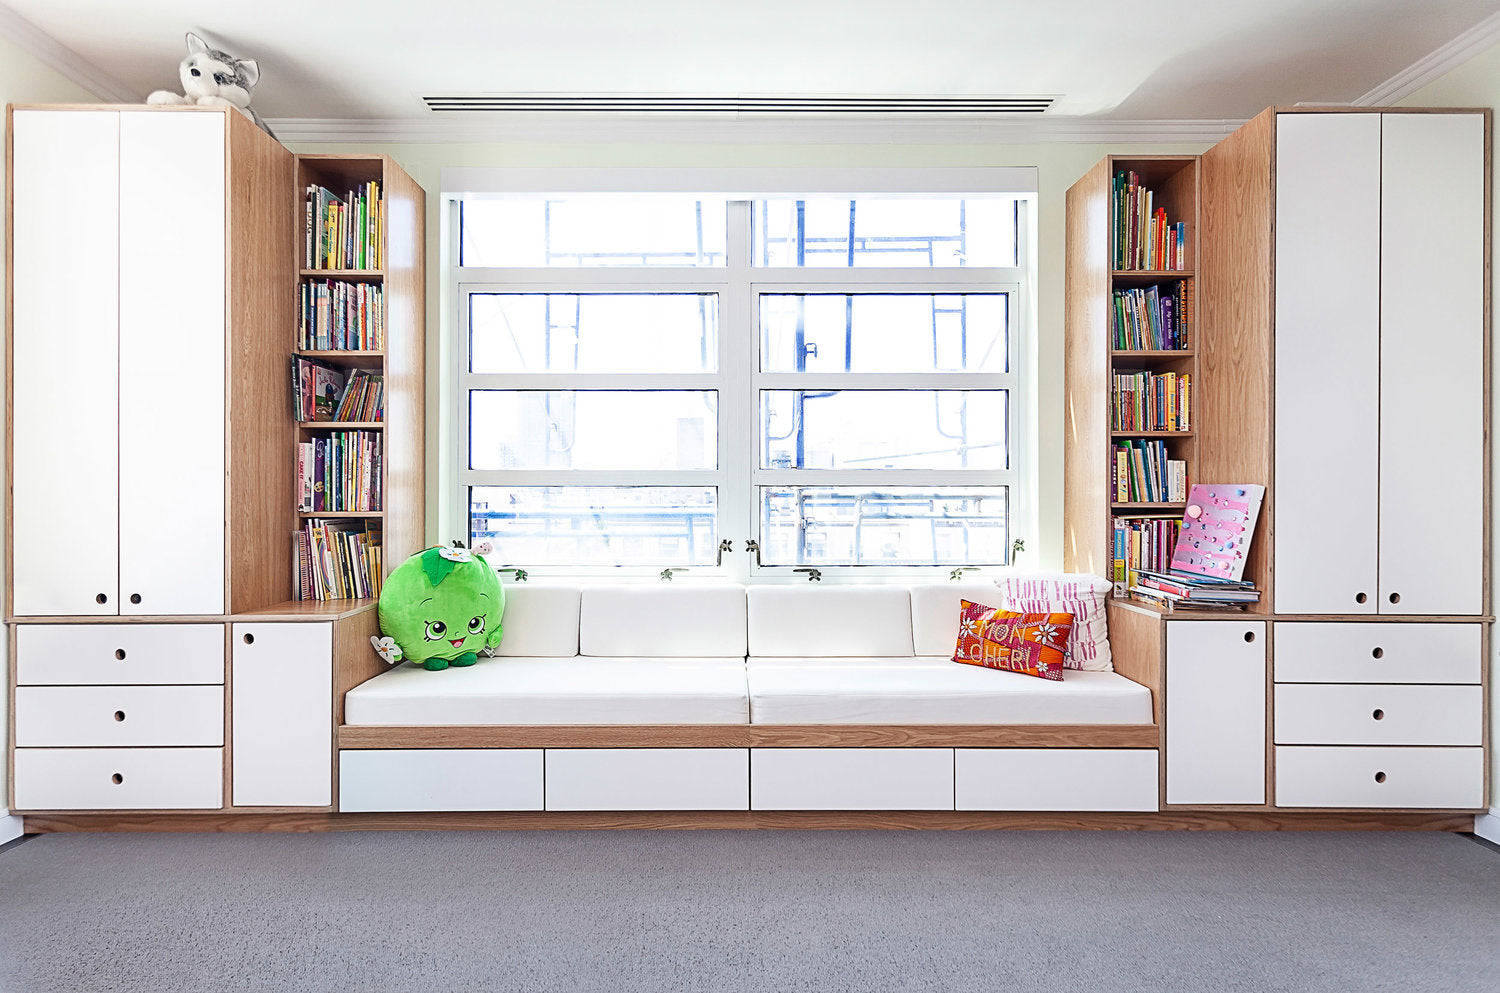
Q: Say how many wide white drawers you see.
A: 10